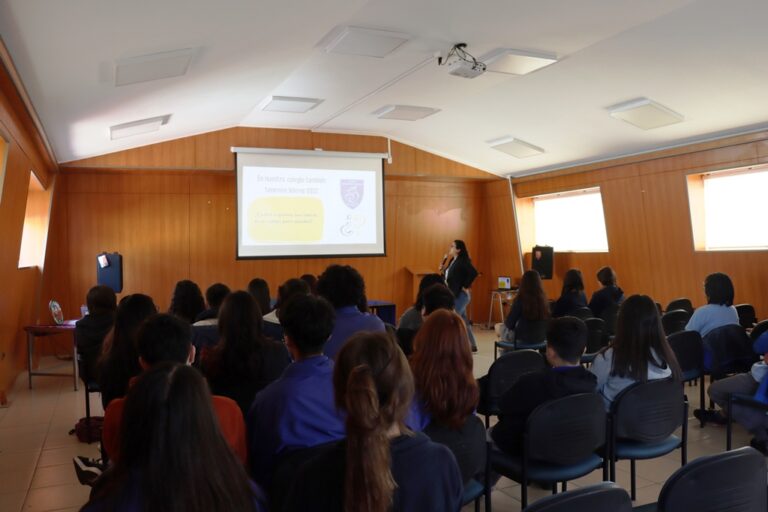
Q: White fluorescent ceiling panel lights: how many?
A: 8